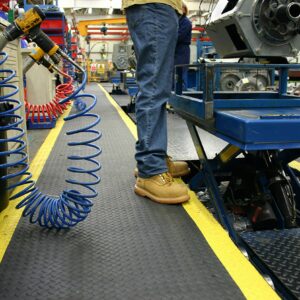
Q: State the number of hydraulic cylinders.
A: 1